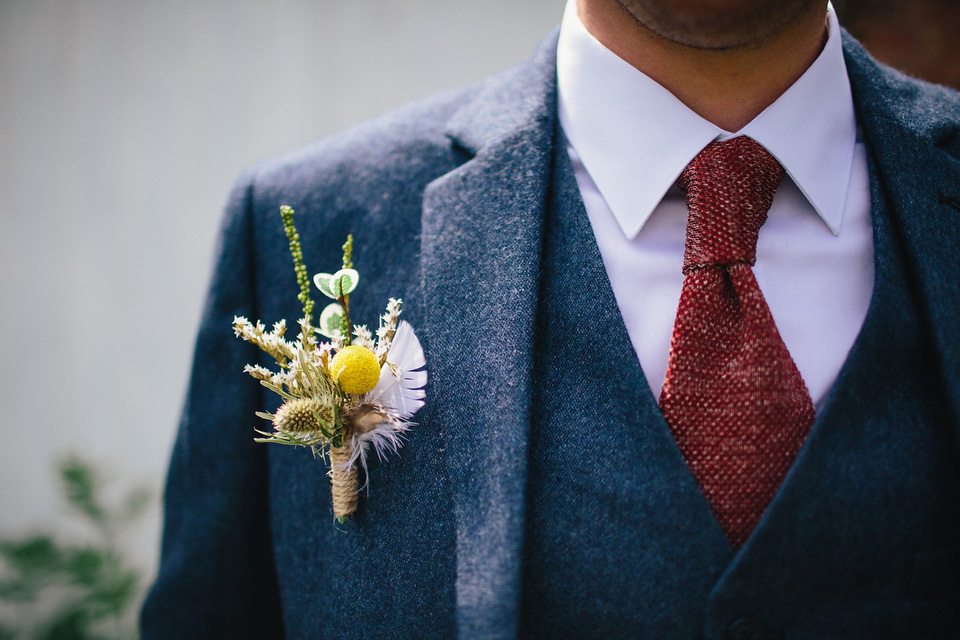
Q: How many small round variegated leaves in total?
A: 3